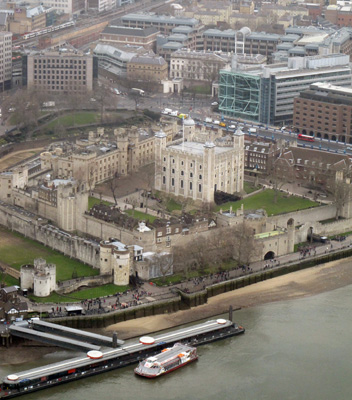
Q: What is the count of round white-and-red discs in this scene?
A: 4